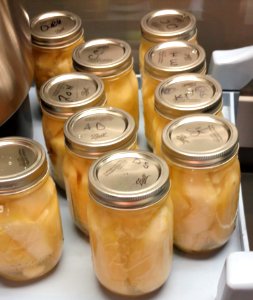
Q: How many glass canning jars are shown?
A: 10